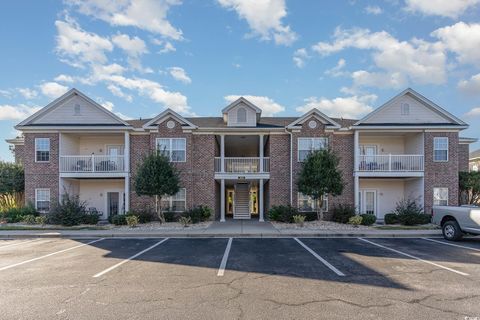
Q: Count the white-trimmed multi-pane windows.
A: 8